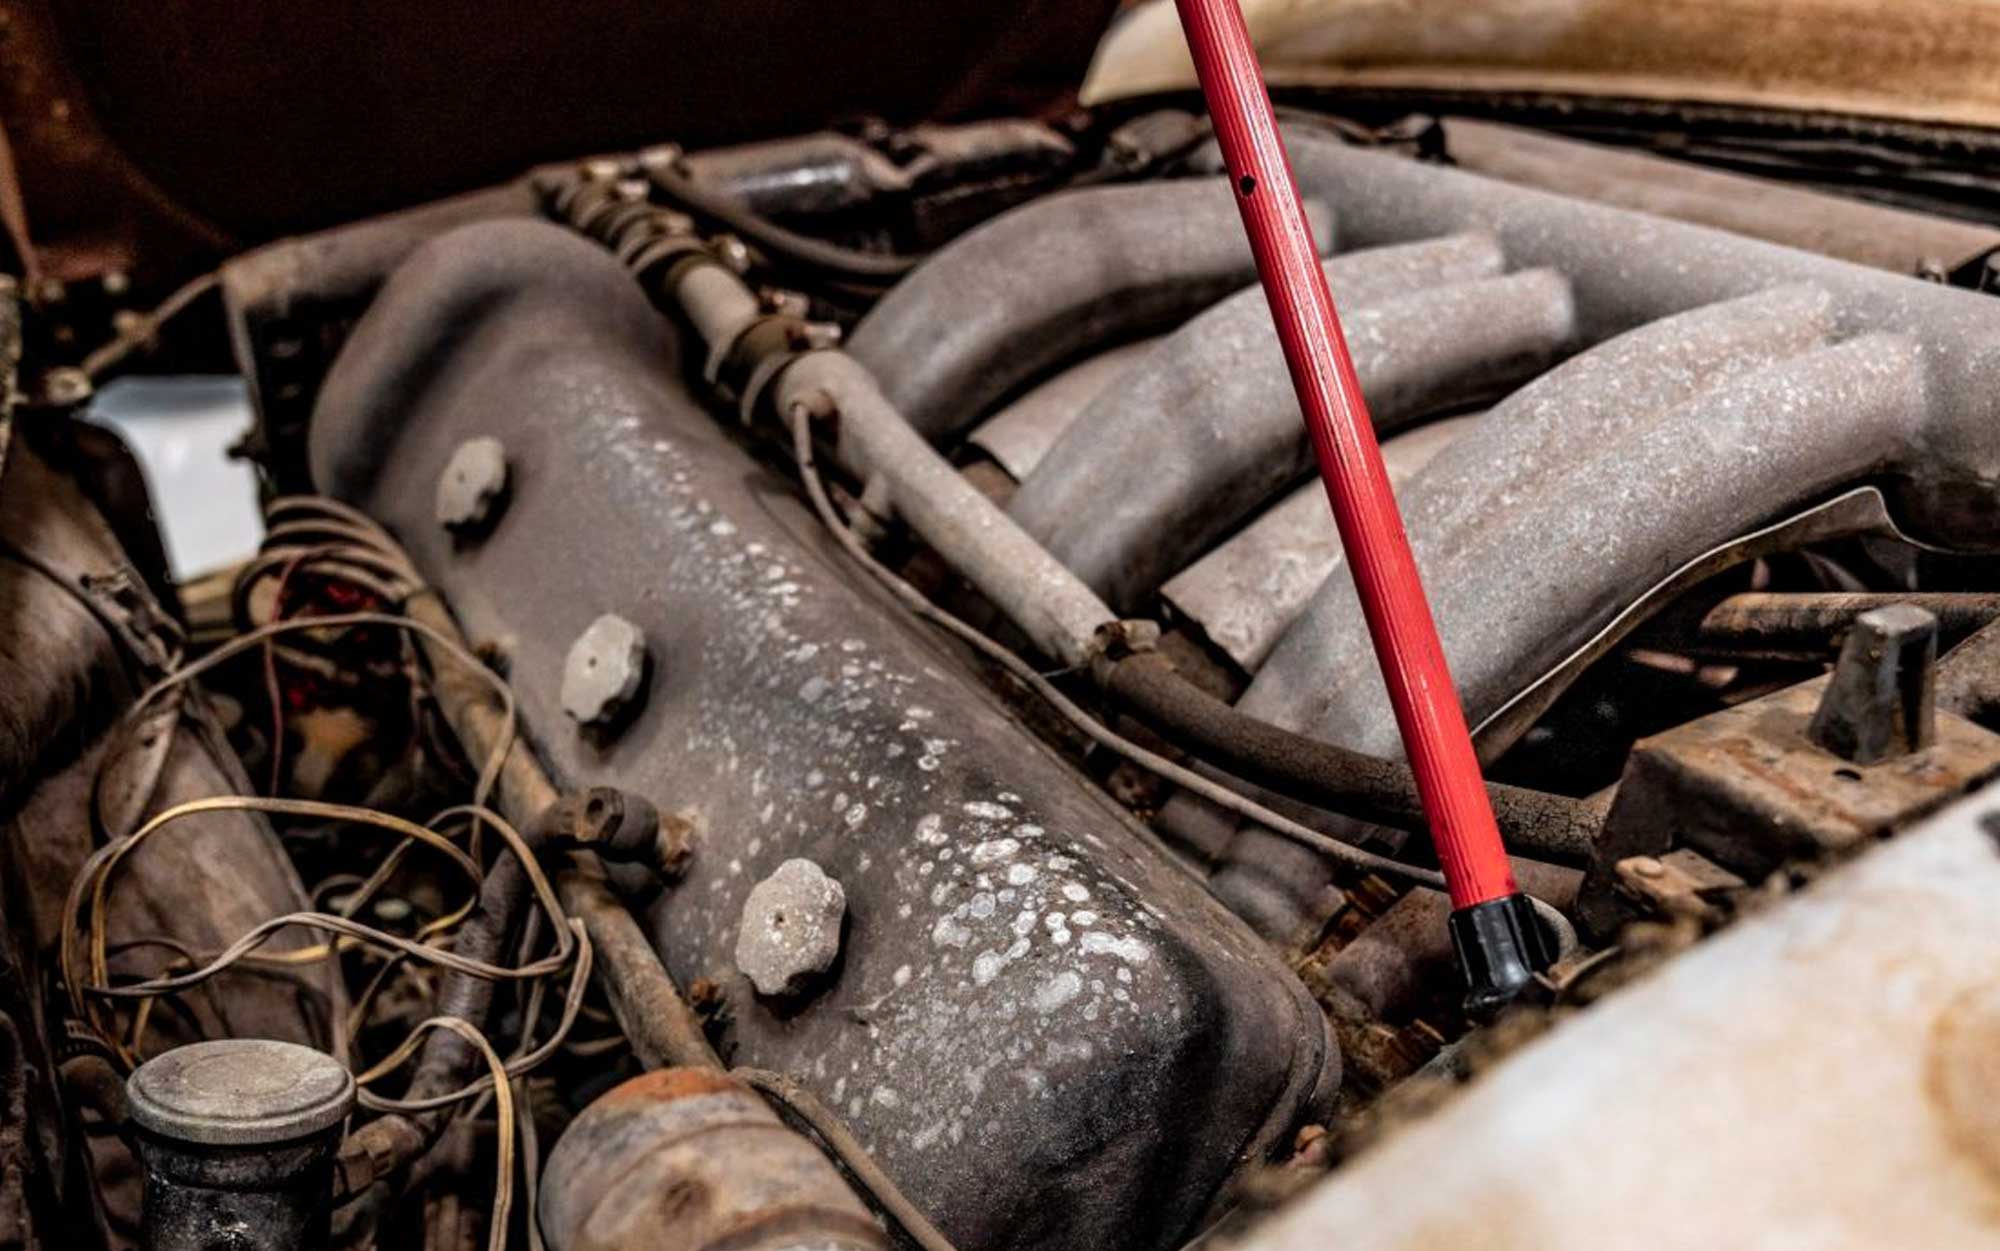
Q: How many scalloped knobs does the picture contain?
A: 3